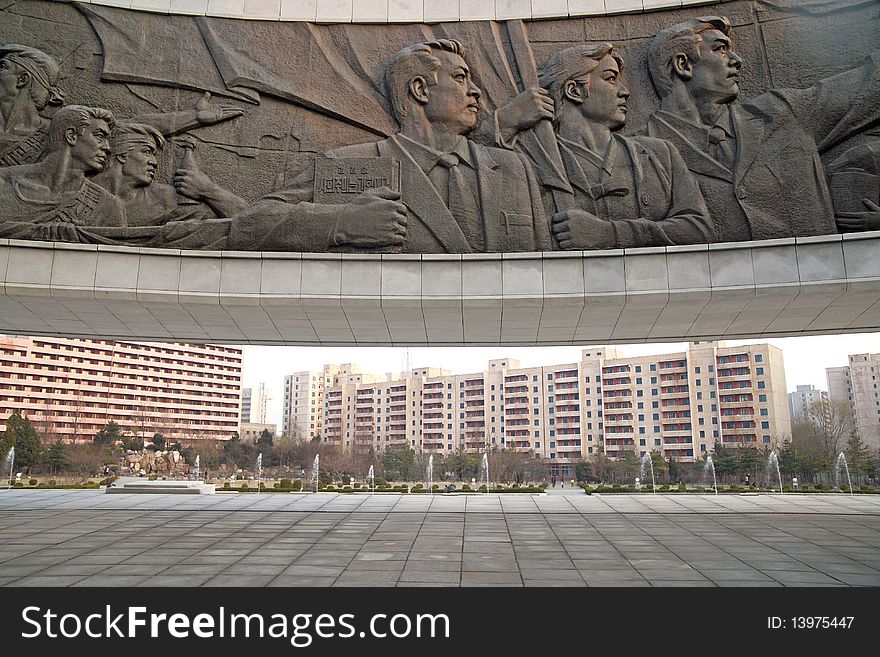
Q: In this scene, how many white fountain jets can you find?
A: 11